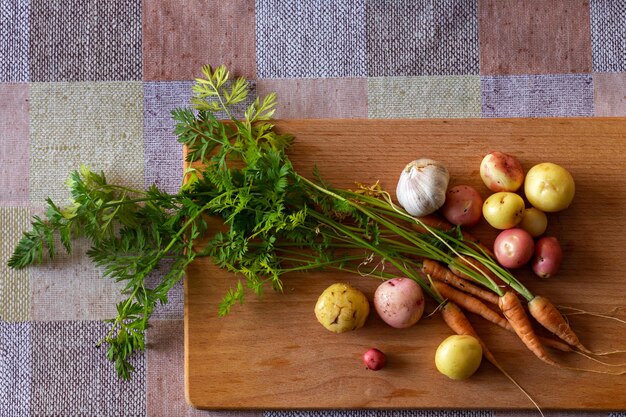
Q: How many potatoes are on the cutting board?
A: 11